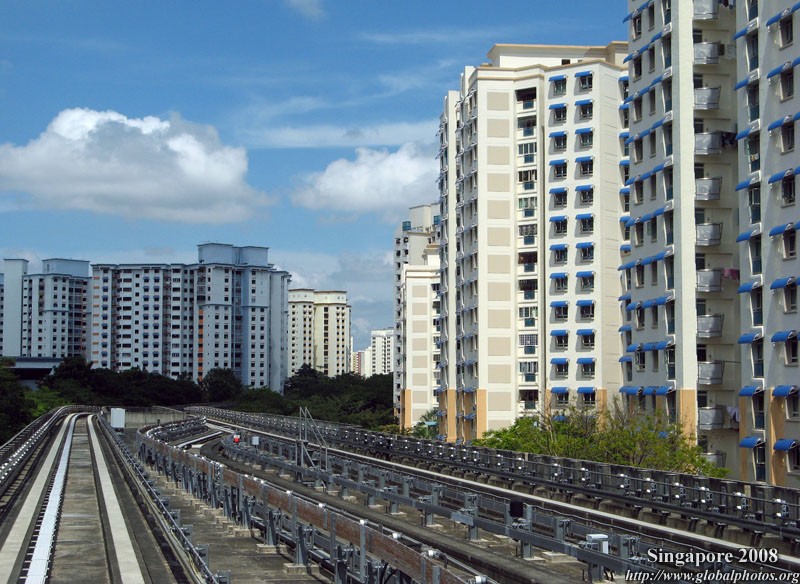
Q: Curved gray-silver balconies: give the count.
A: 11